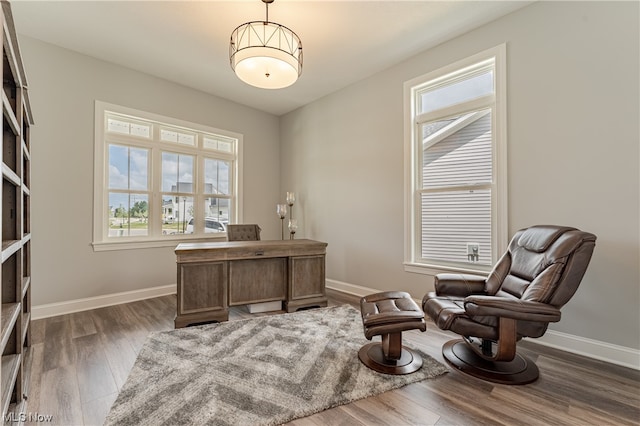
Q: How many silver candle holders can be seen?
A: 3